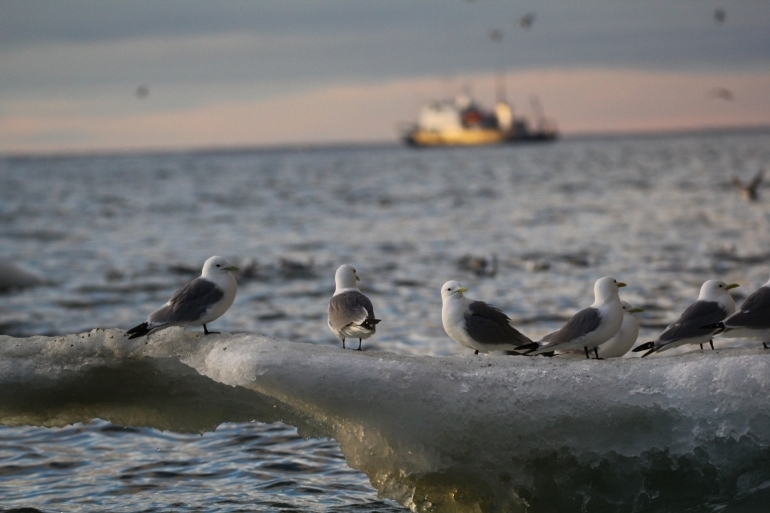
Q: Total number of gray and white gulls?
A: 7